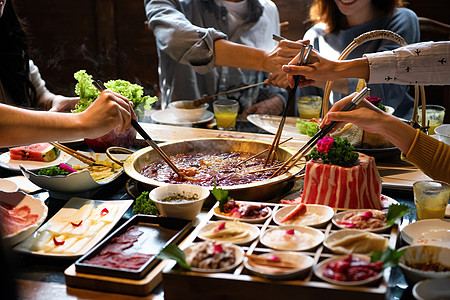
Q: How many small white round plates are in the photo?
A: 9